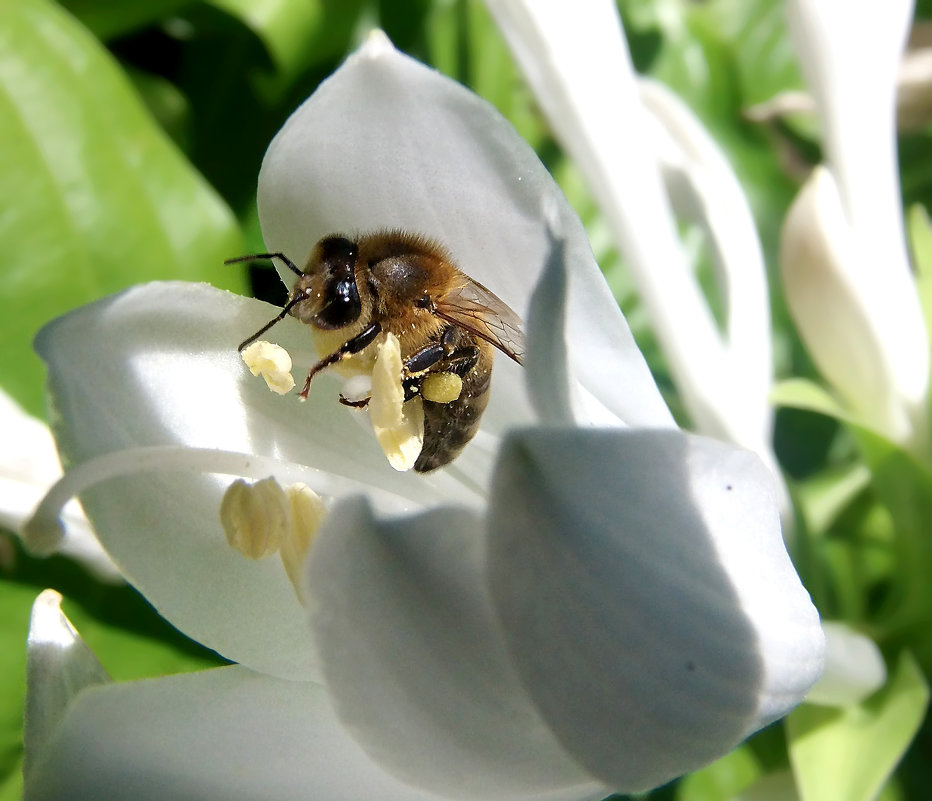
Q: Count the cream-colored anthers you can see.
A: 4